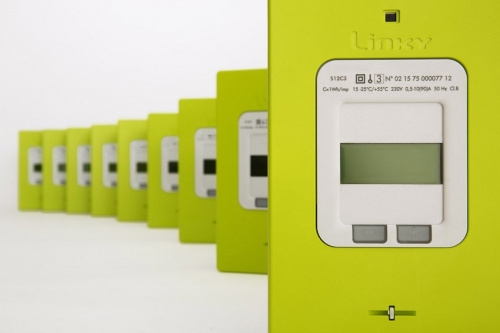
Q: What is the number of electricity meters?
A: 9